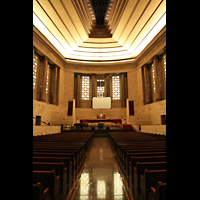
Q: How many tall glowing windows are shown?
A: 7